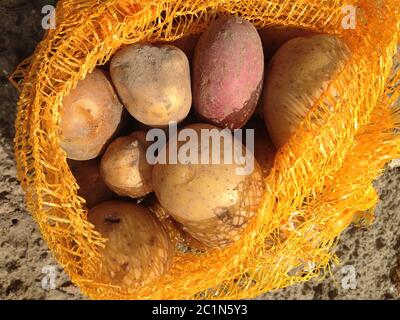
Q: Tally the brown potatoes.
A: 6